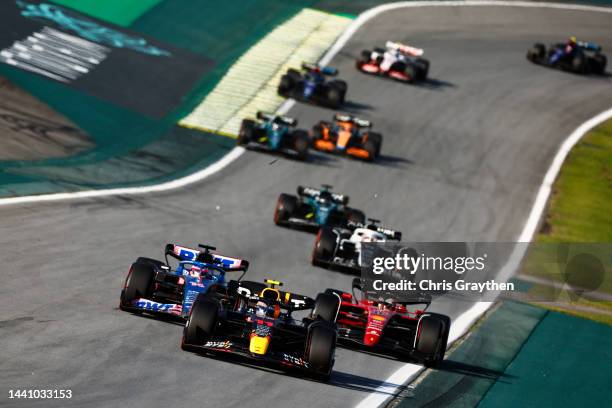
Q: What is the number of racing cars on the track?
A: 10